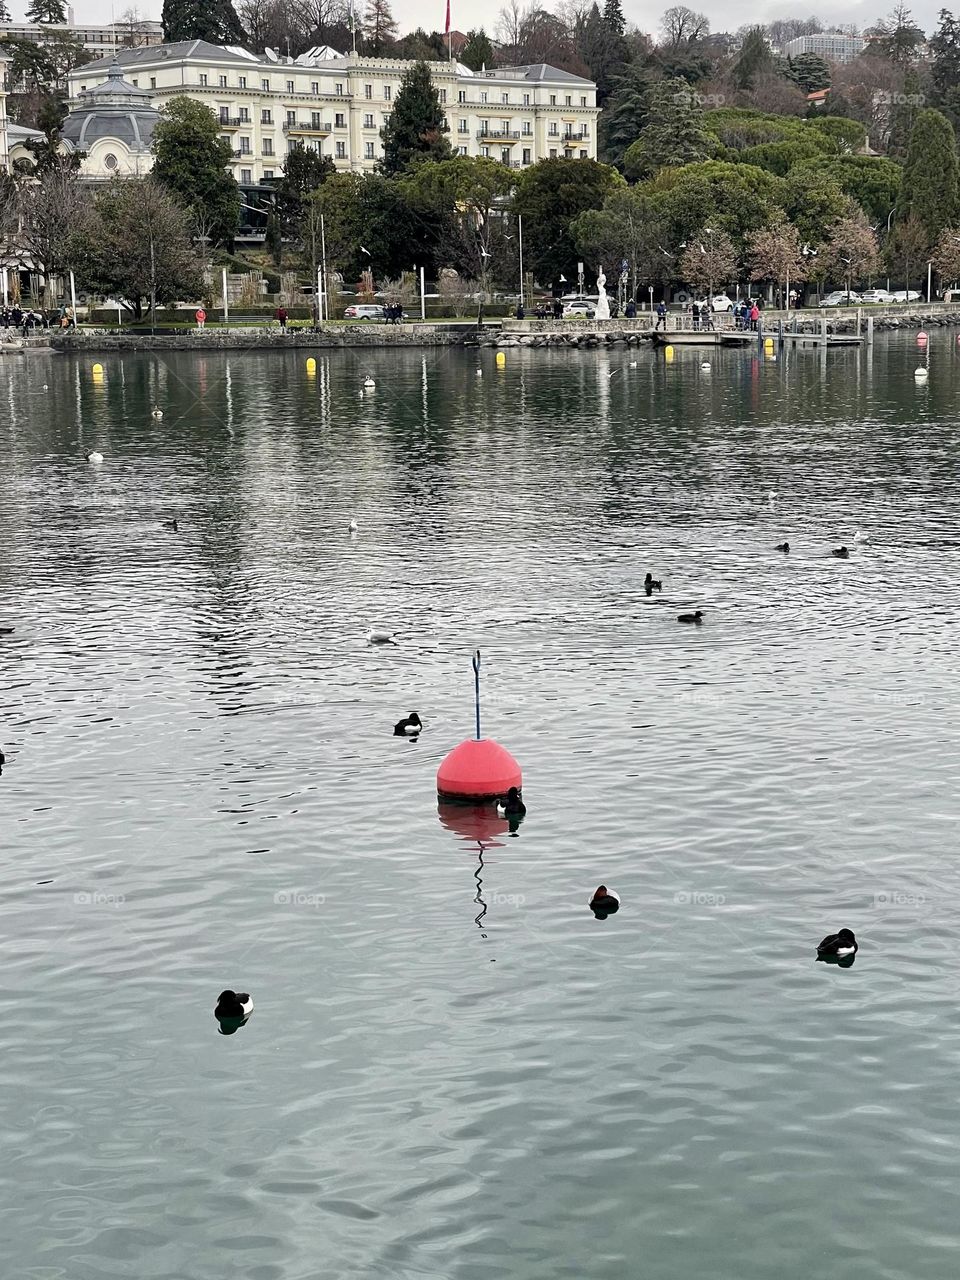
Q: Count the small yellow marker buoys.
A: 5